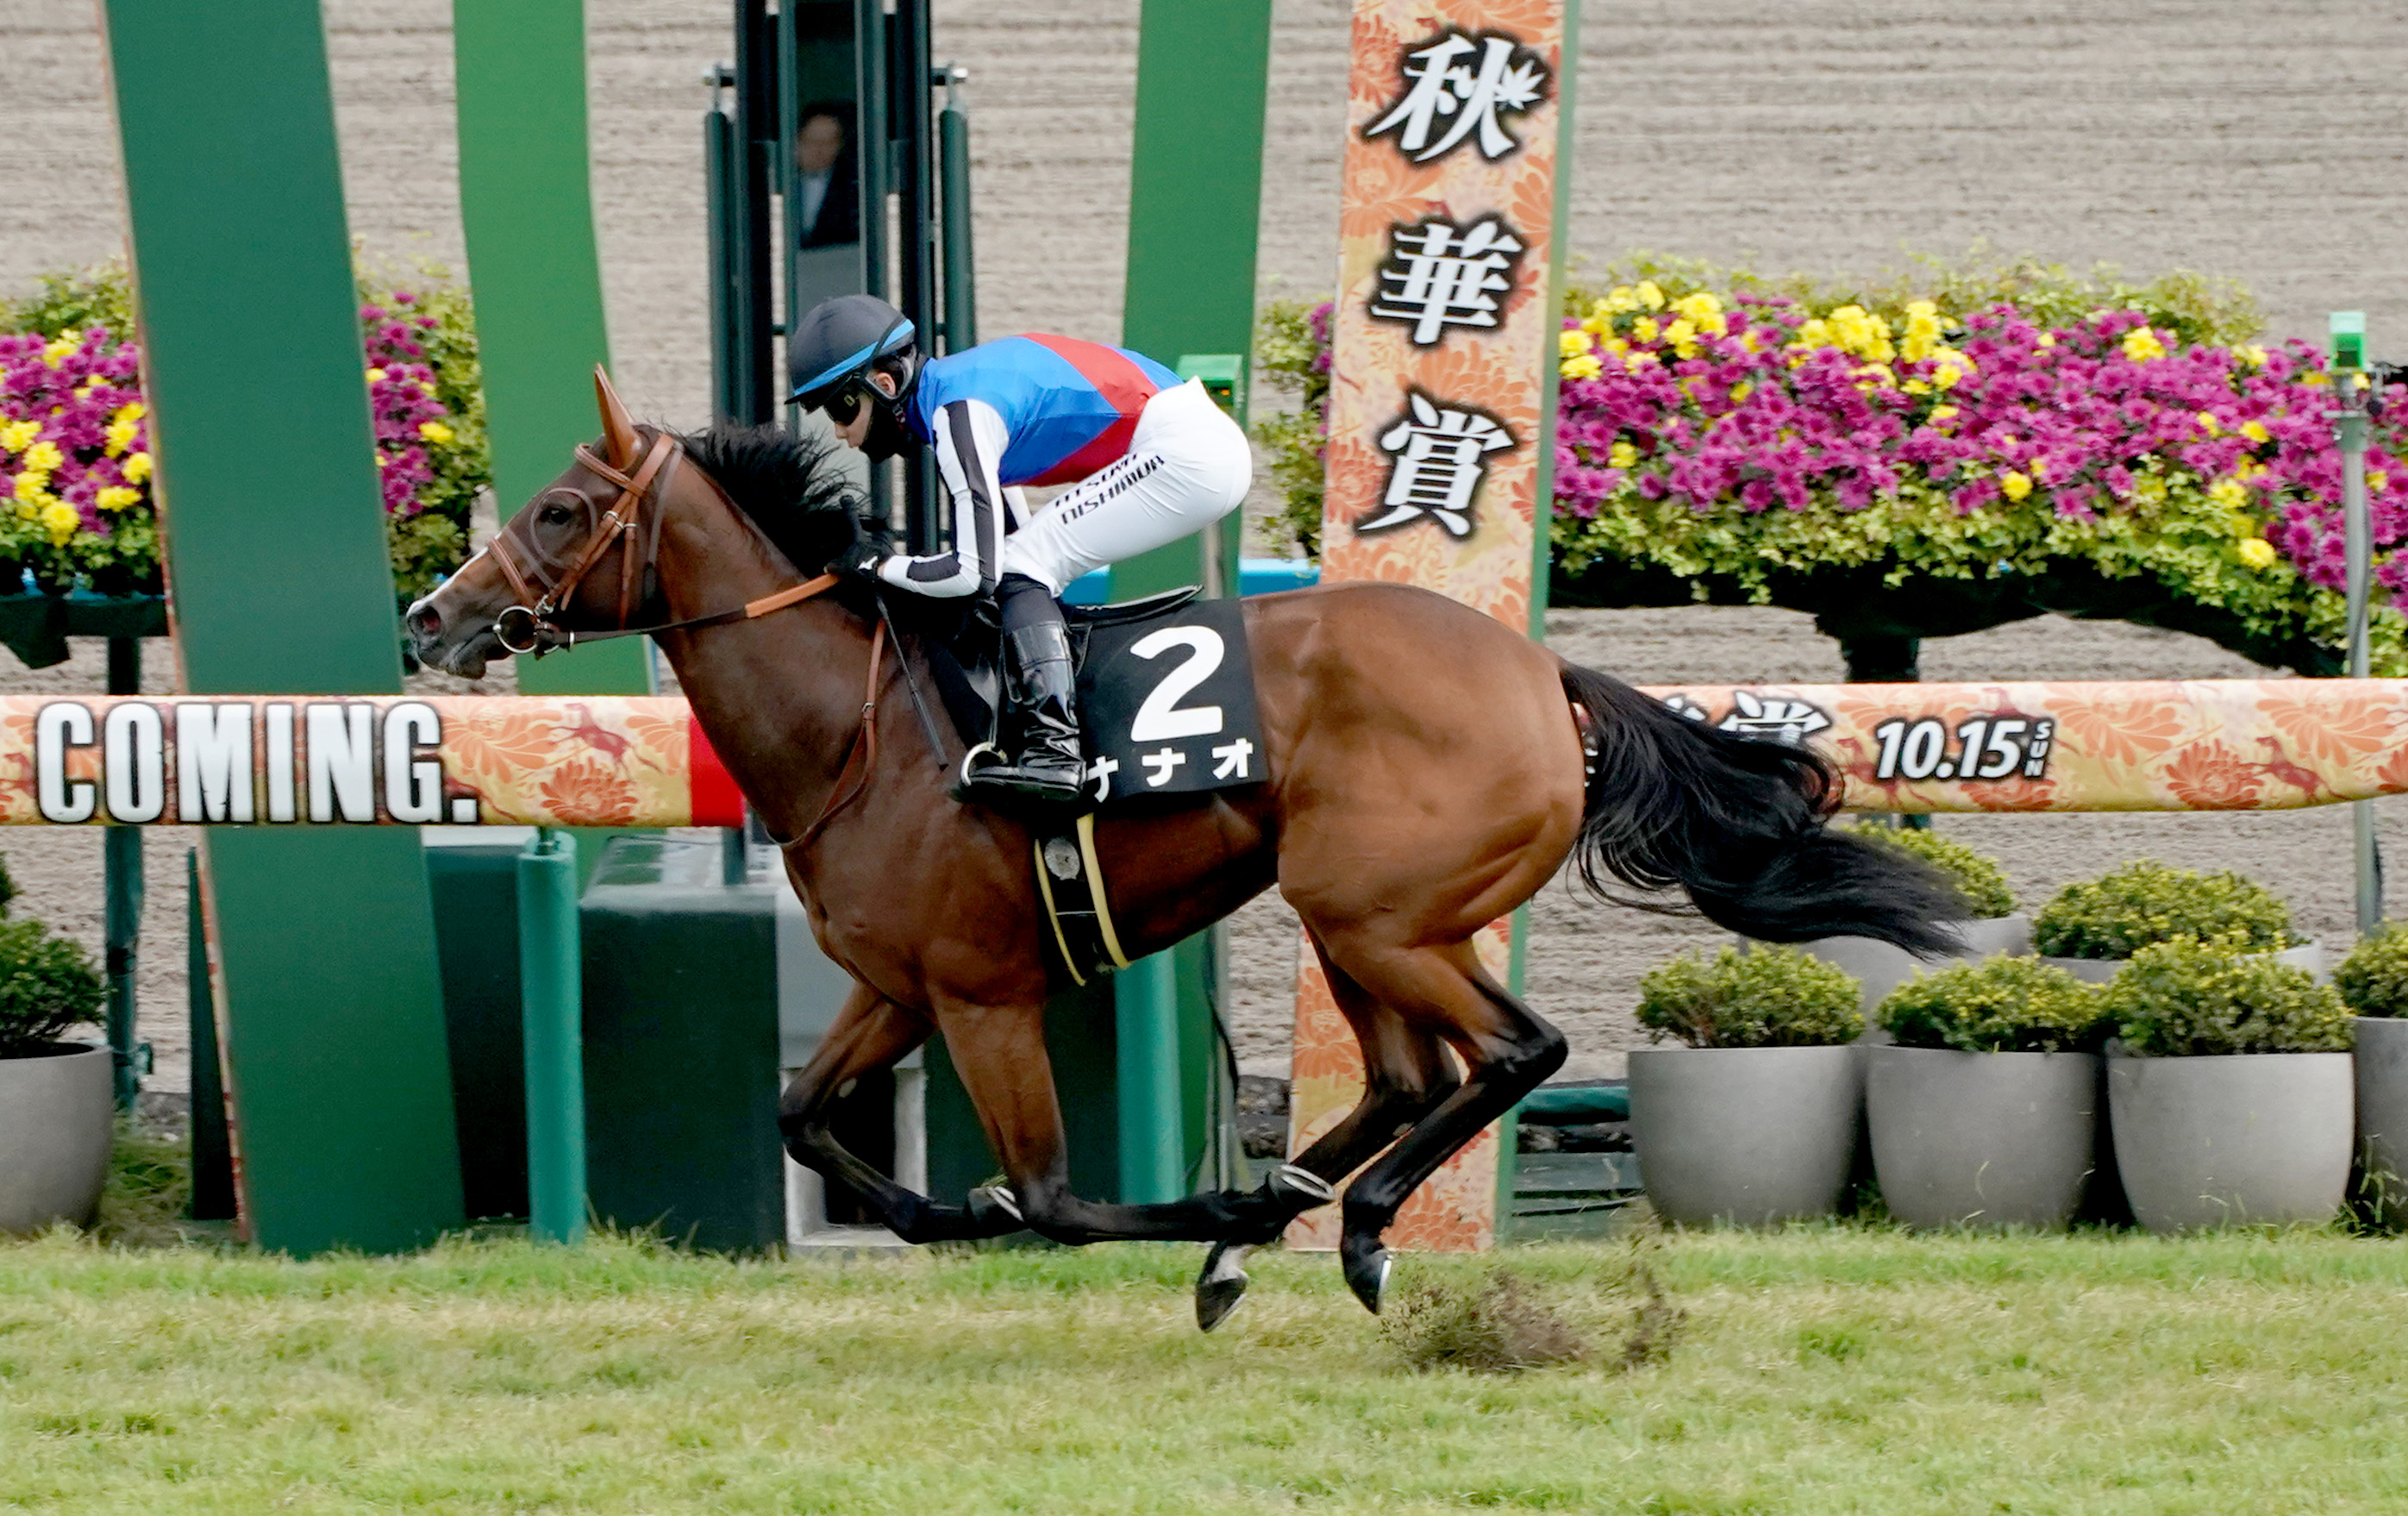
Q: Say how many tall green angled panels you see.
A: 3